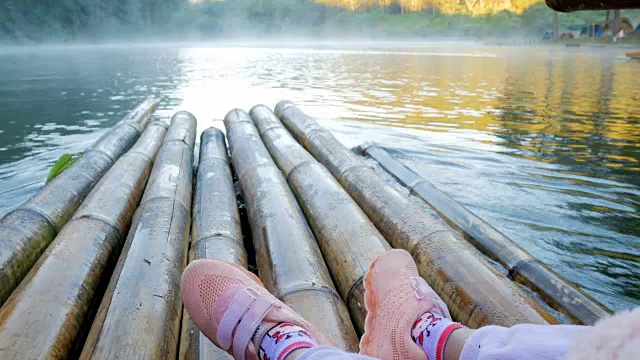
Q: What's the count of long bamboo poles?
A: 8